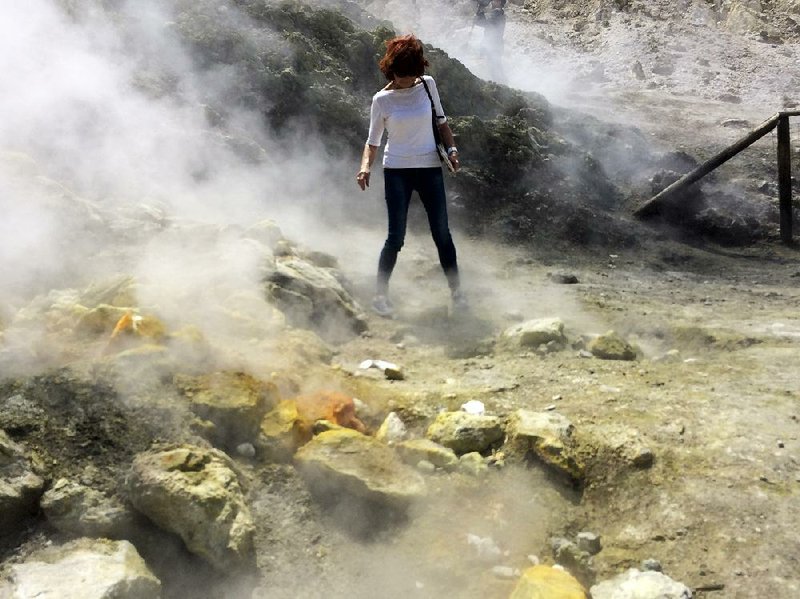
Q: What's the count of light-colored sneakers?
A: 2